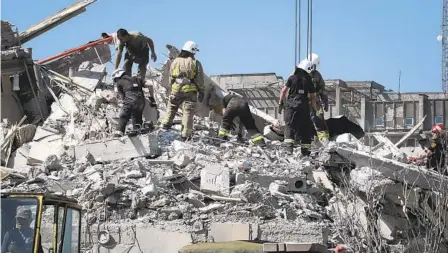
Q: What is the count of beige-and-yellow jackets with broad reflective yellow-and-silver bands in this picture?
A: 1